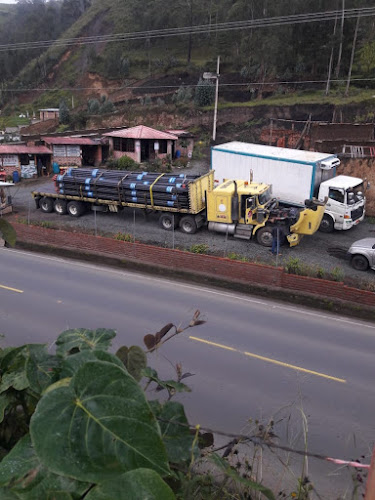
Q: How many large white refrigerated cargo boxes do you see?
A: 1